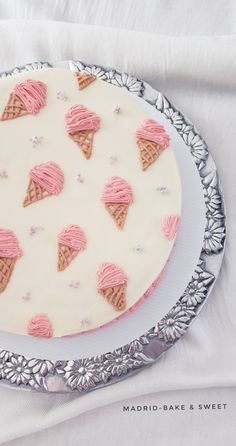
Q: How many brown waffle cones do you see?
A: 9